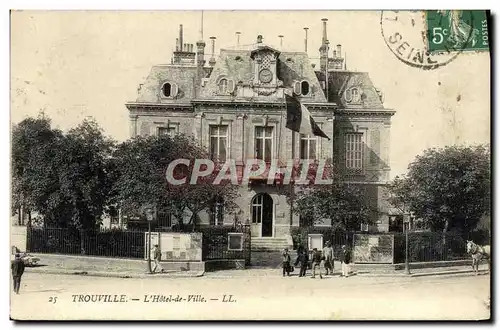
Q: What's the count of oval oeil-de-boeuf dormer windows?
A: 4